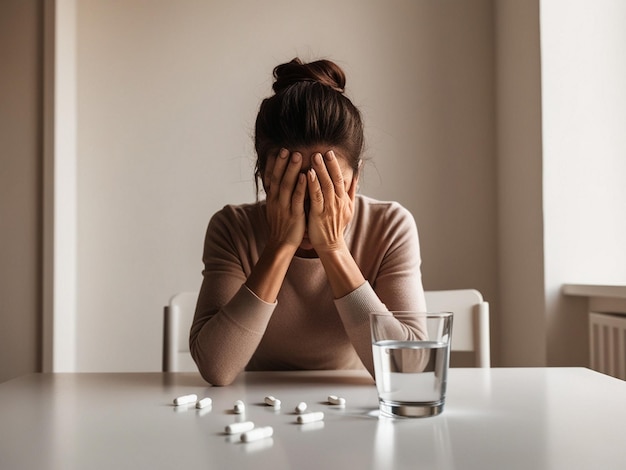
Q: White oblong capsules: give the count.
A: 9